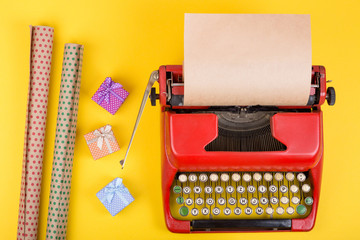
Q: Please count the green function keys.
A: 5